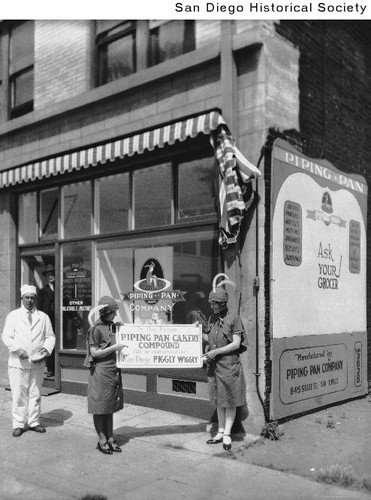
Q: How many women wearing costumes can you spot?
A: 2